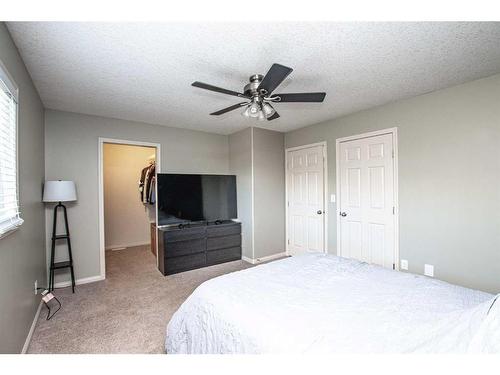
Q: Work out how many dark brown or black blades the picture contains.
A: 5